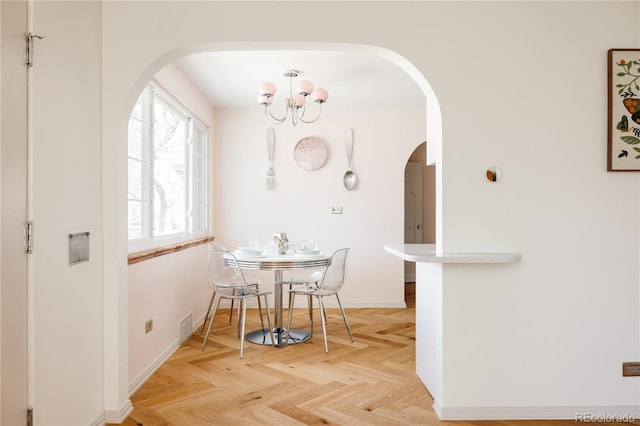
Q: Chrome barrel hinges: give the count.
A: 3